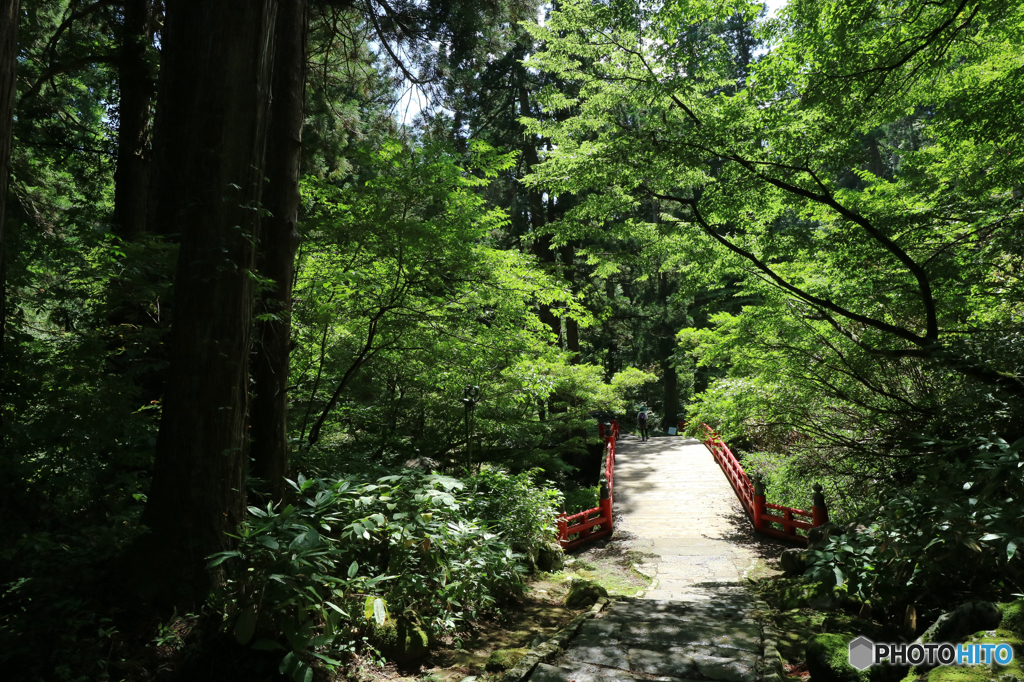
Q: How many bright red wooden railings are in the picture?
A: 2